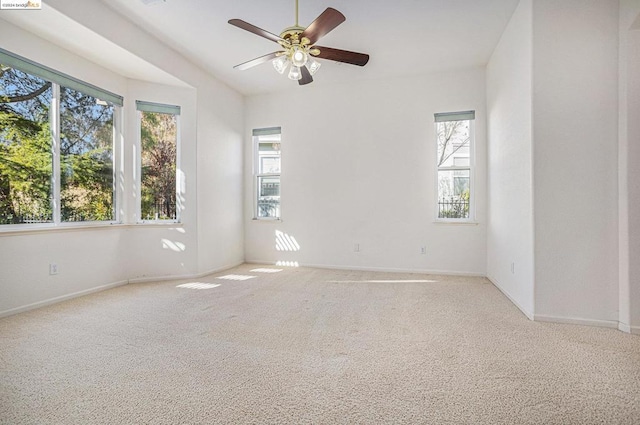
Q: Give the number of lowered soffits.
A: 1